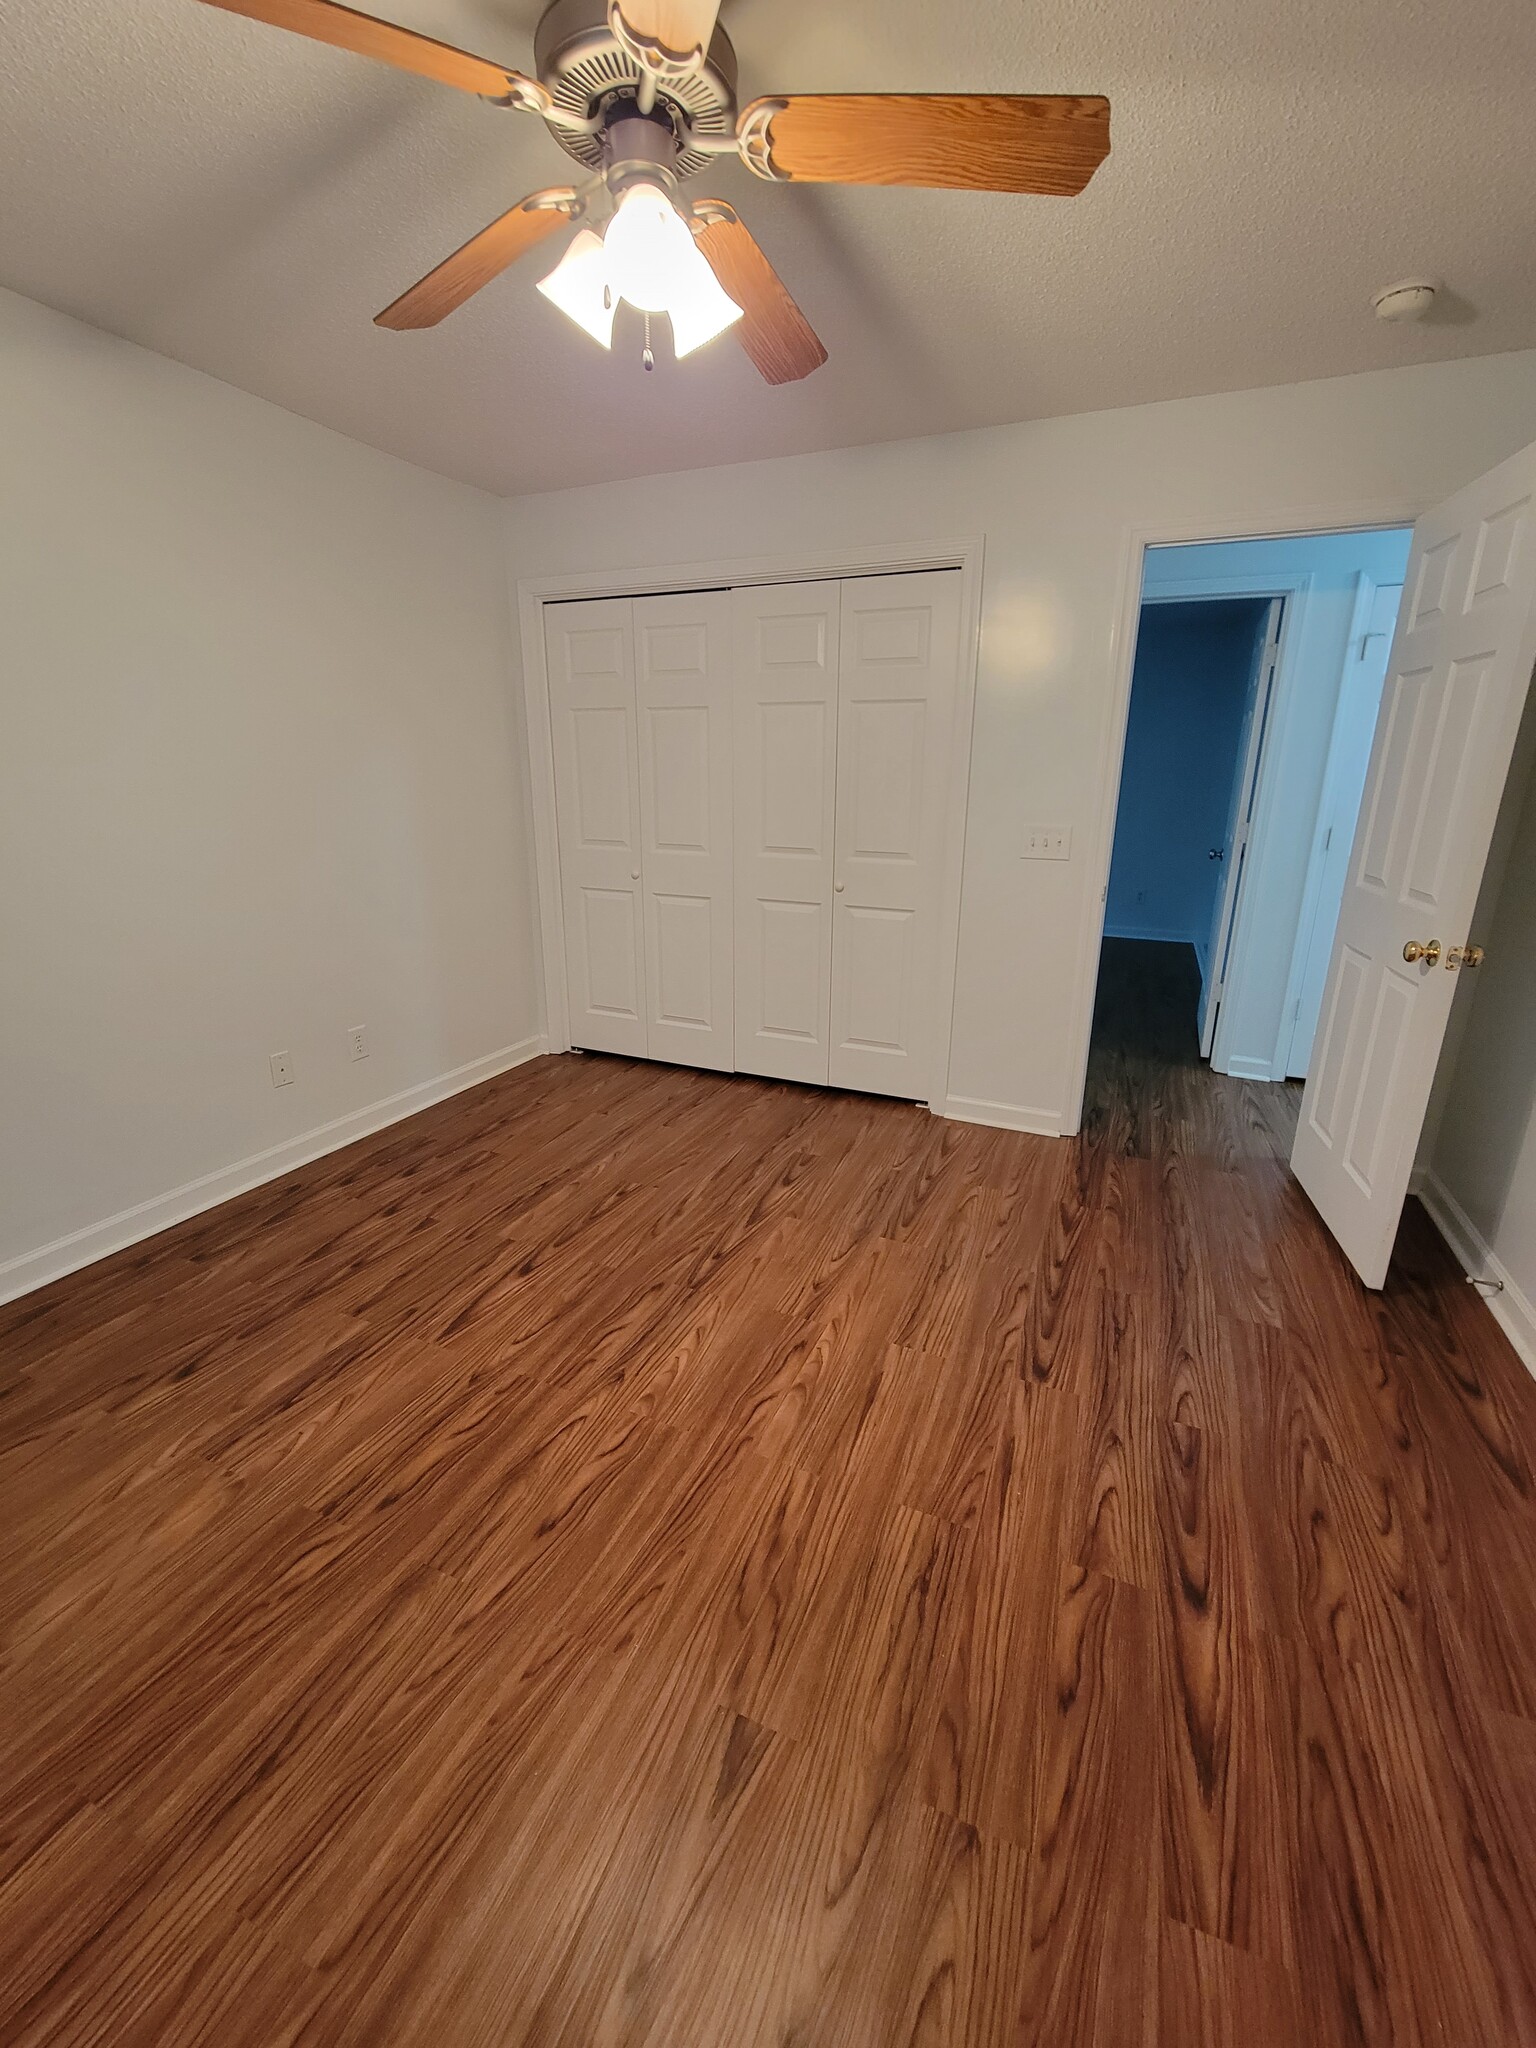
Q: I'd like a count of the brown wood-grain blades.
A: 5